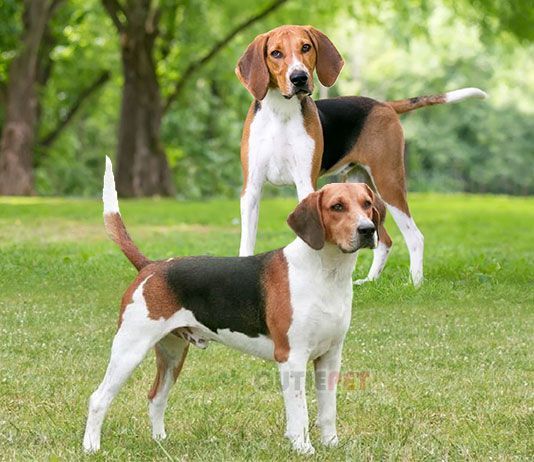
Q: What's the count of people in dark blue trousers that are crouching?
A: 0